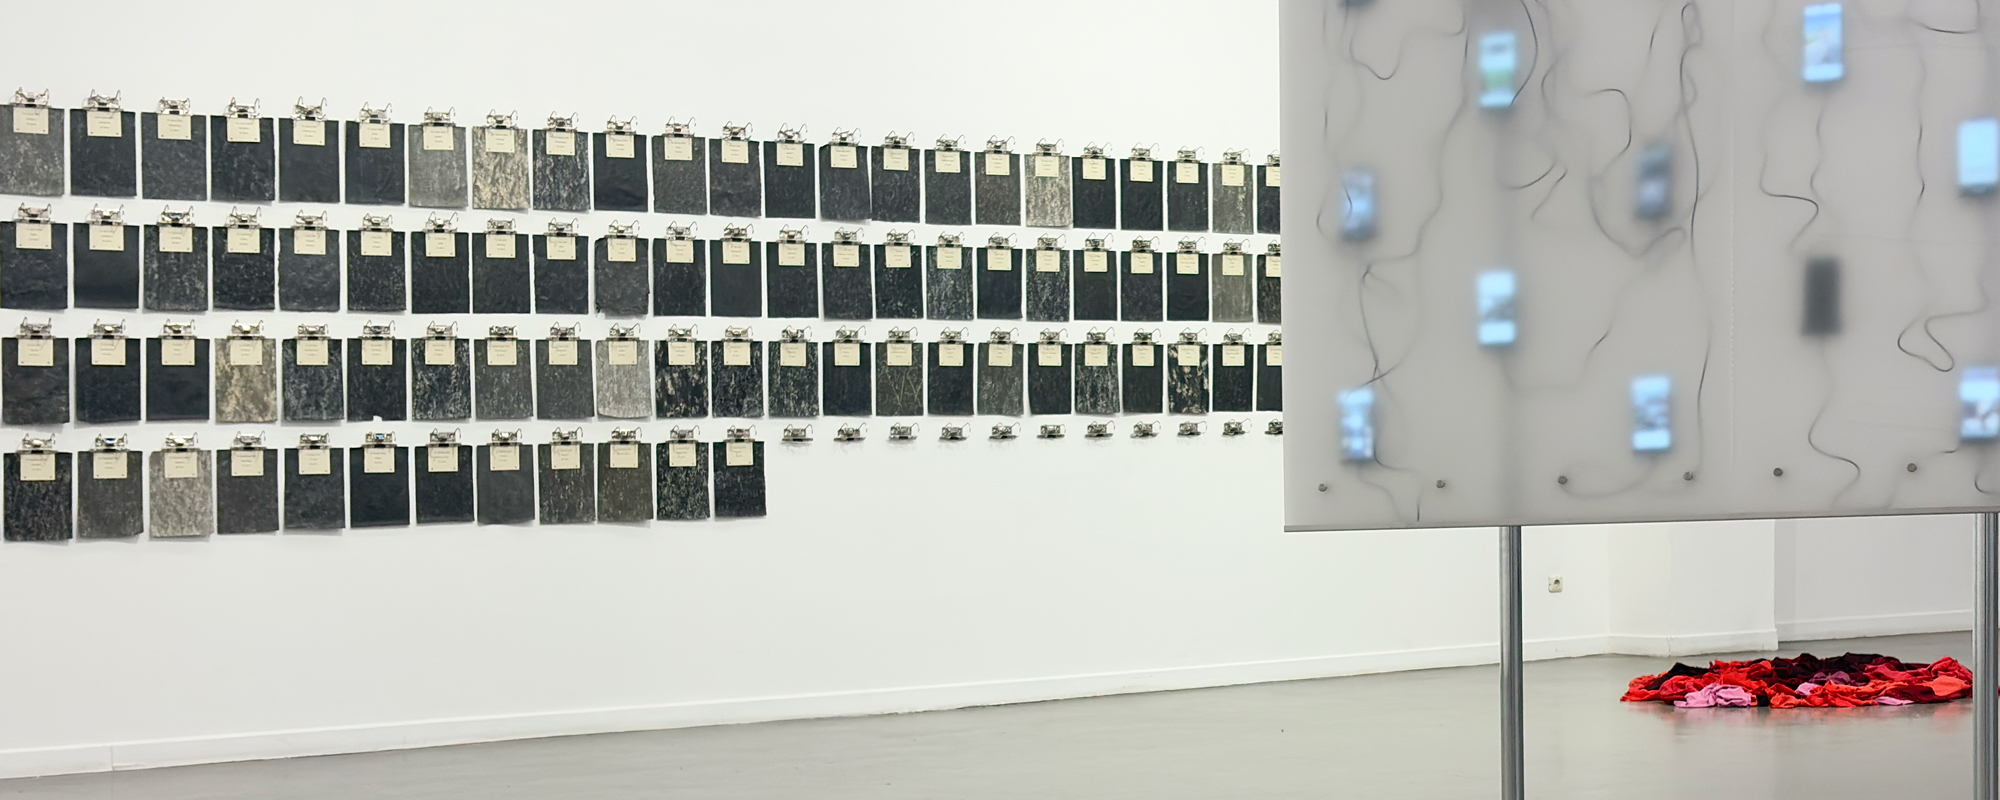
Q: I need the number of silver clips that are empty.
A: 11